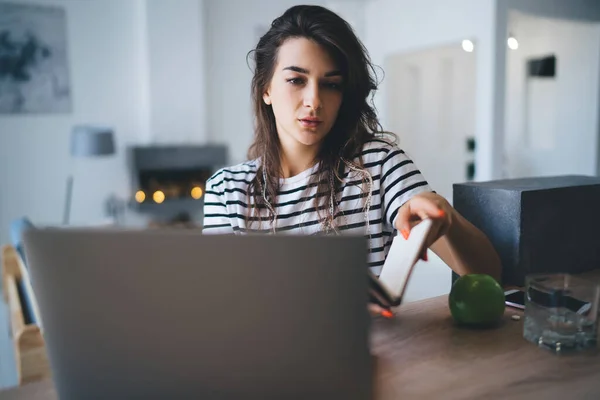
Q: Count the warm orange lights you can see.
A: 3